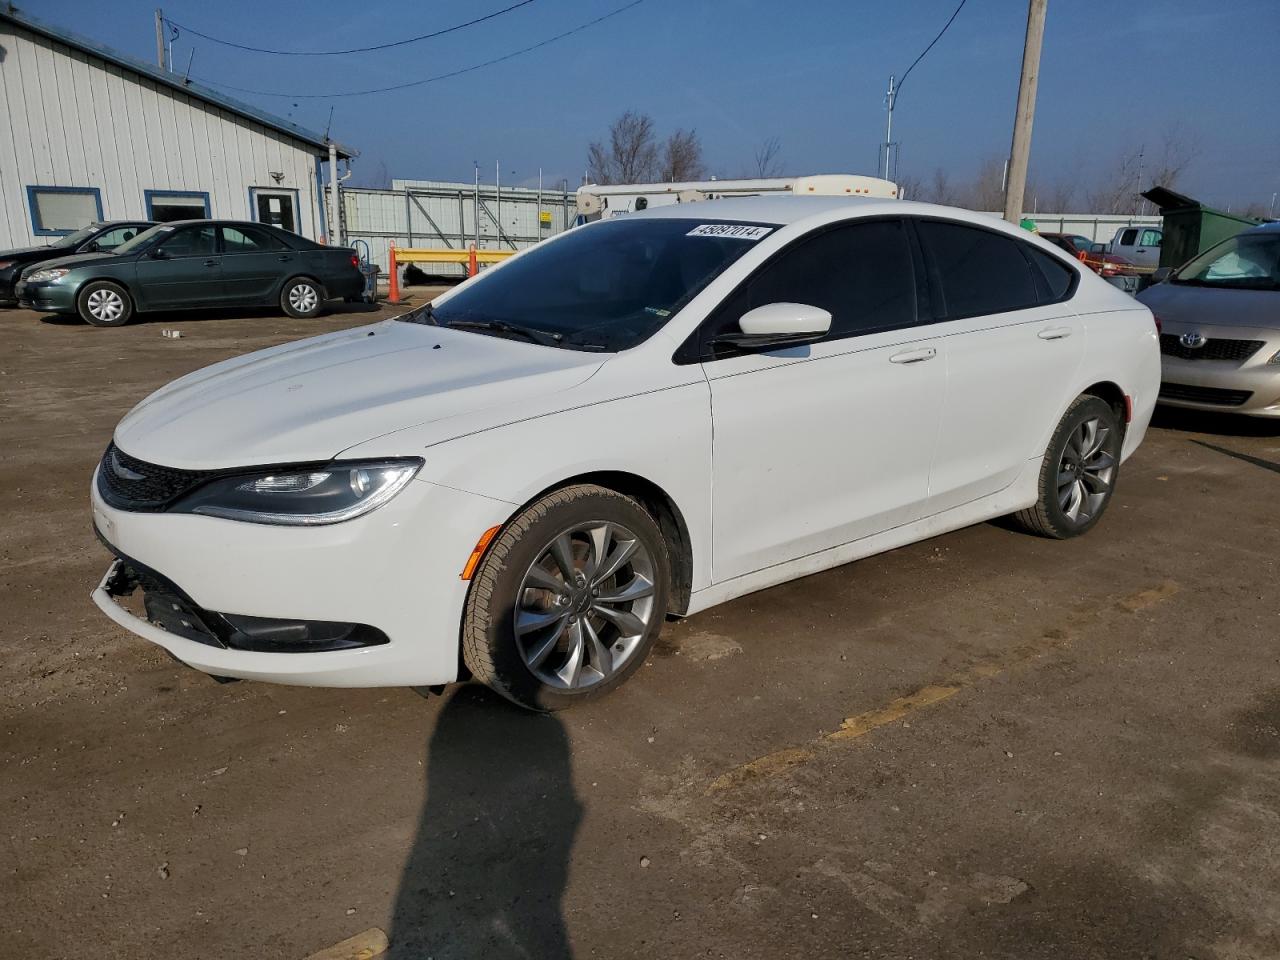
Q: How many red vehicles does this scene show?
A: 1